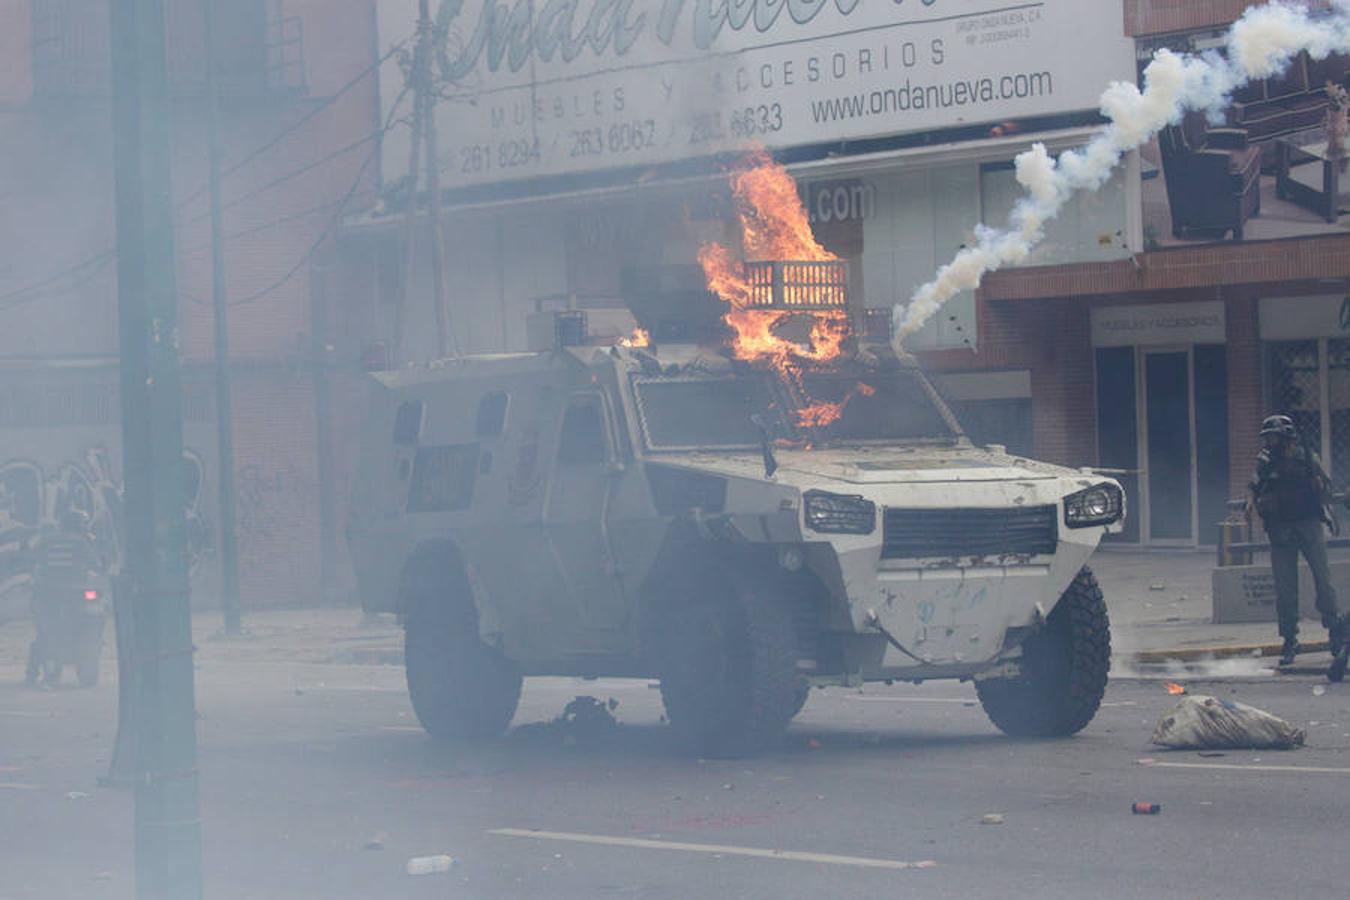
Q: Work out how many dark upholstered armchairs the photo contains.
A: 1